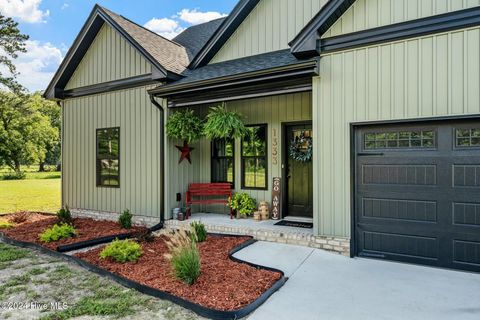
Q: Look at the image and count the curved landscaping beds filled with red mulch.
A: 2